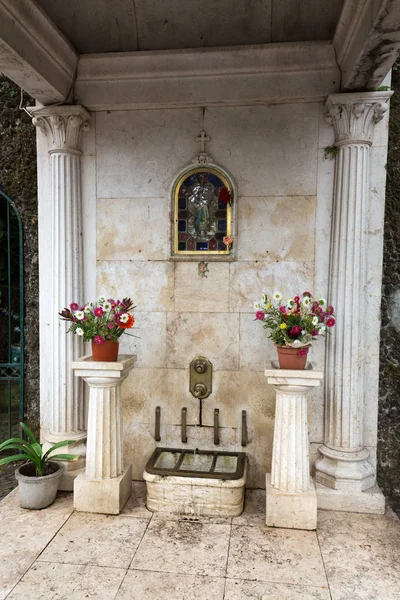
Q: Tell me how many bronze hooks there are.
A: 4